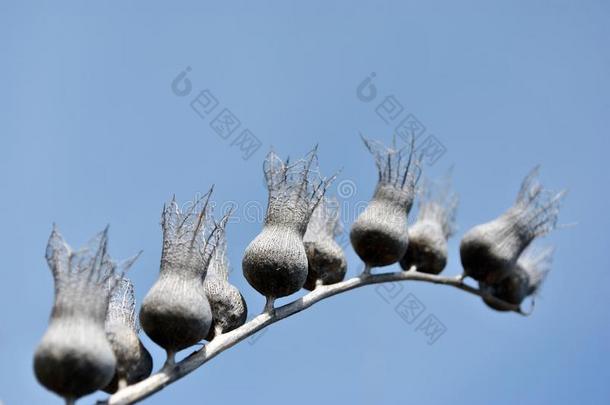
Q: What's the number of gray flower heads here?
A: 10